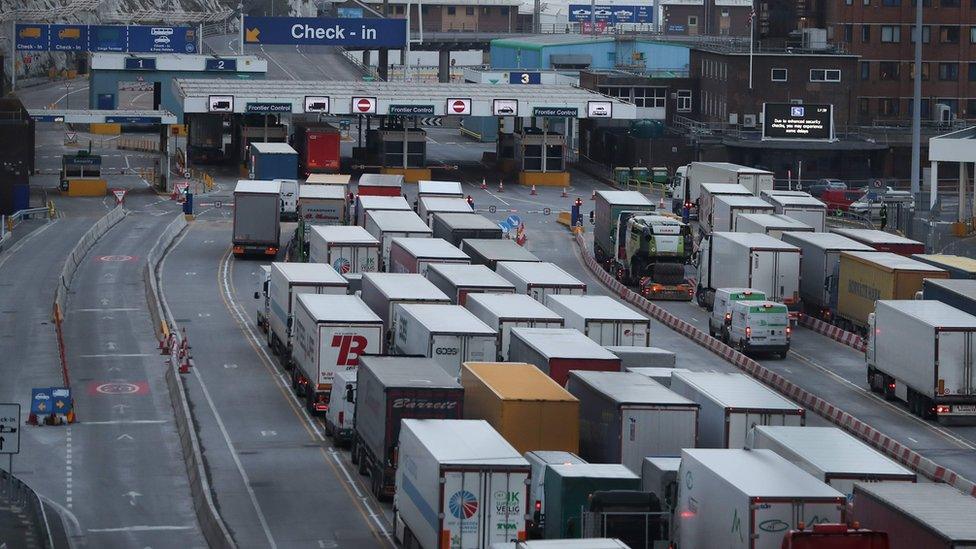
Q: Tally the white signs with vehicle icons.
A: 4